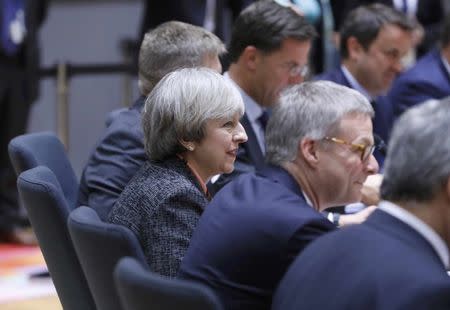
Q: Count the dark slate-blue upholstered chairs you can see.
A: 4